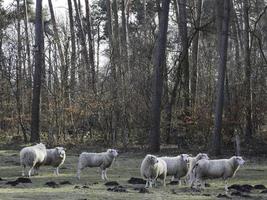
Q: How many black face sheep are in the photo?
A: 0